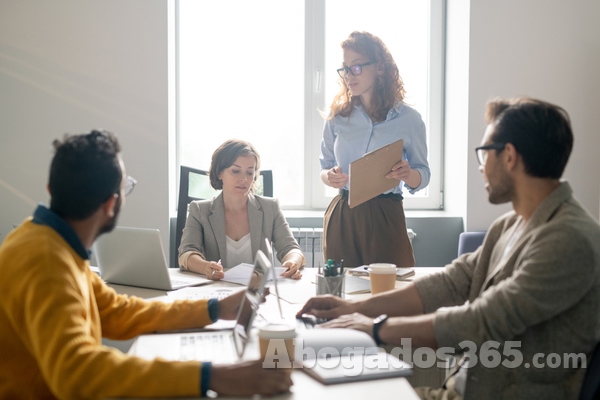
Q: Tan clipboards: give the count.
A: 1